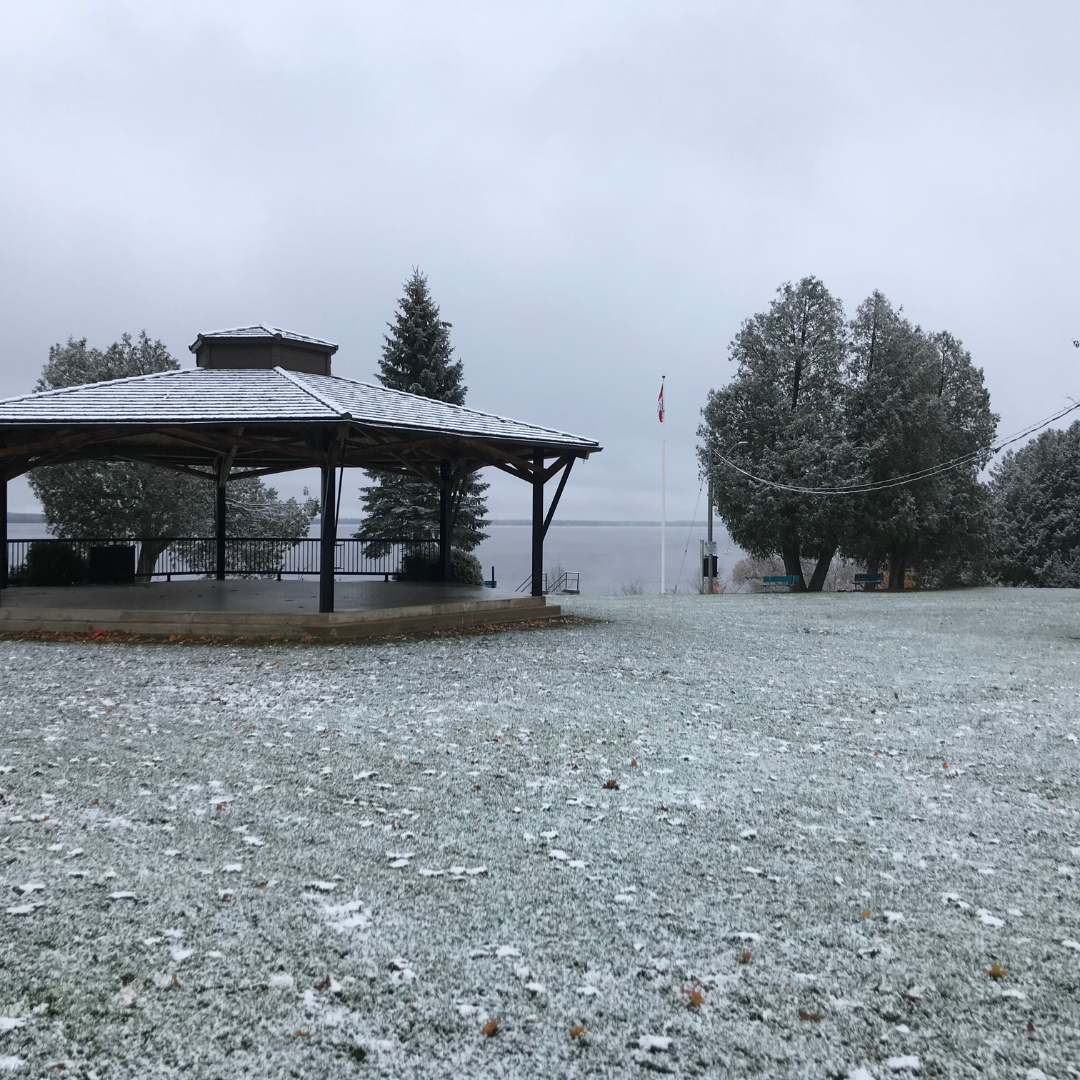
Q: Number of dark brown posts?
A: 5